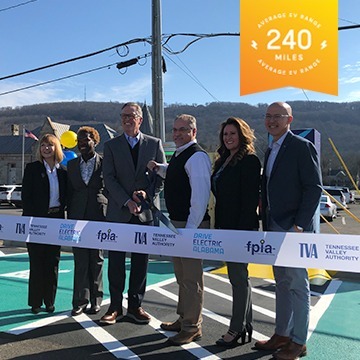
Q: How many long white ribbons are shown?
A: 1